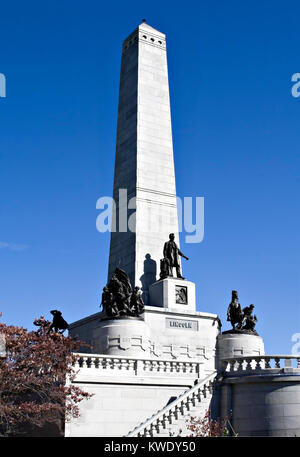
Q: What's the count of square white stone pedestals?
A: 1